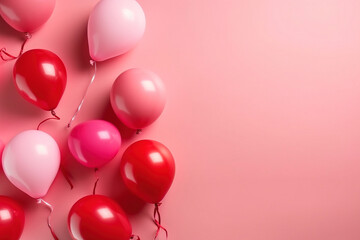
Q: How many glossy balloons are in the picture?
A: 9